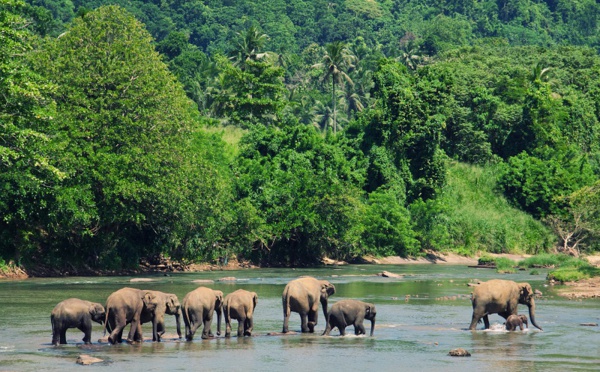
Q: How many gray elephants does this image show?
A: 9